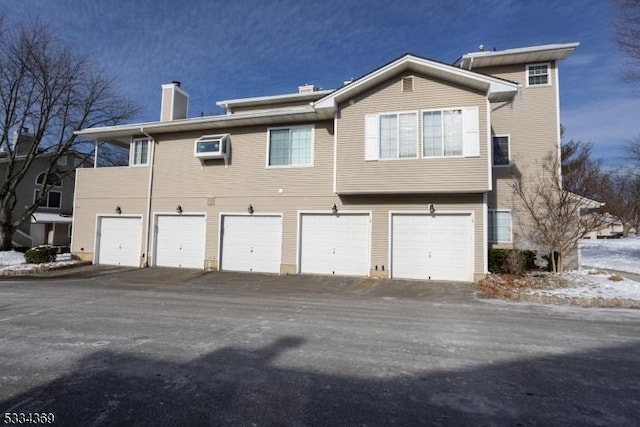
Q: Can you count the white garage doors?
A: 5